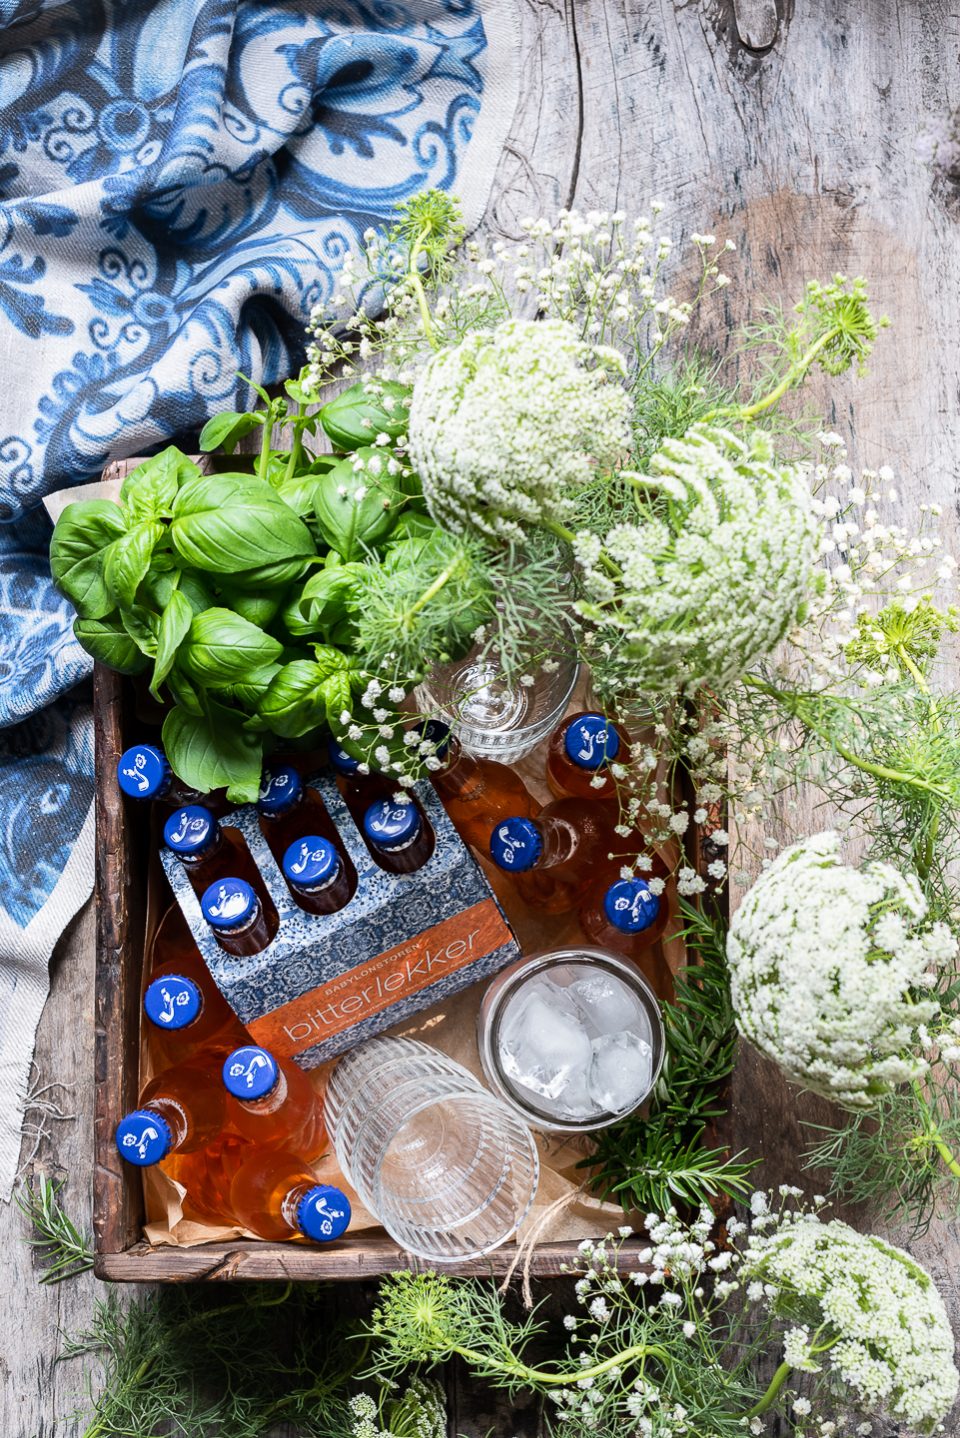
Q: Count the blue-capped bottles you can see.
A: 15